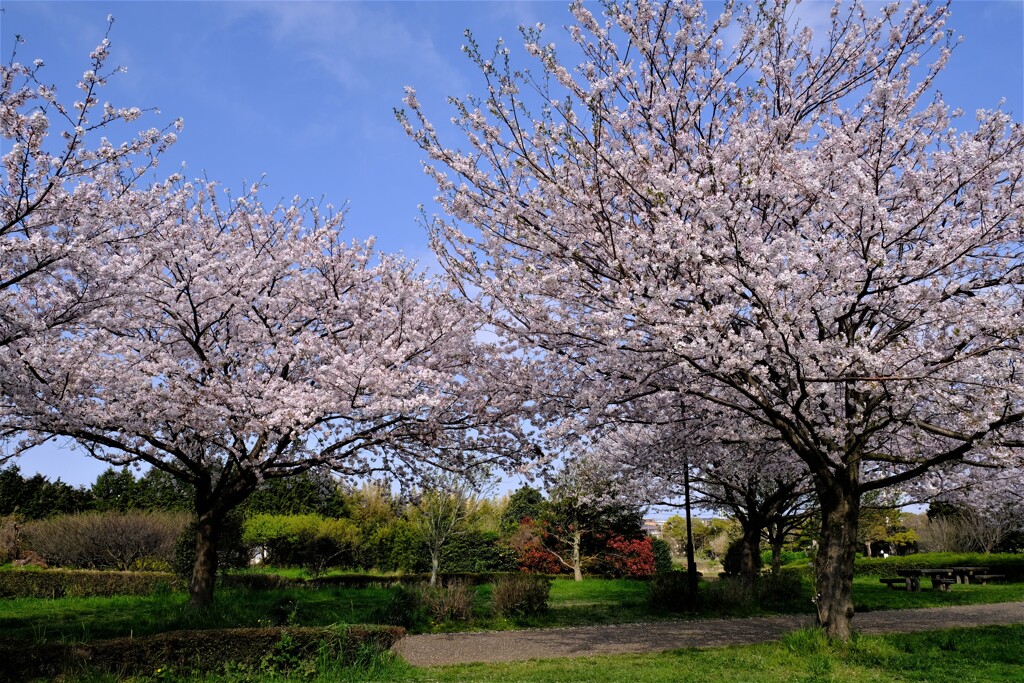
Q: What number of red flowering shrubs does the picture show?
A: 2